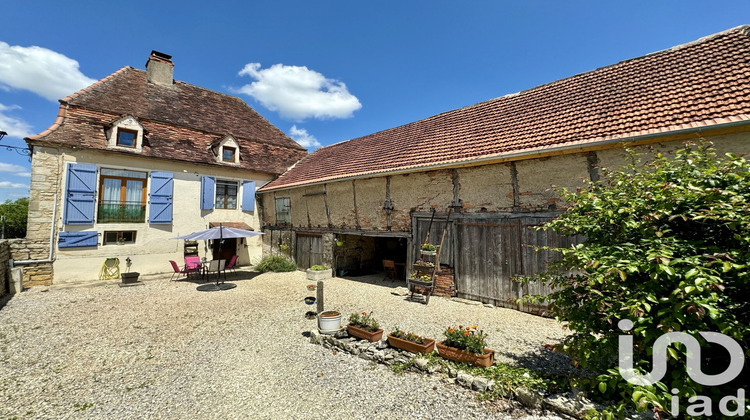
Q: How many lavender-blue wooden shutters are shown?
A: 5